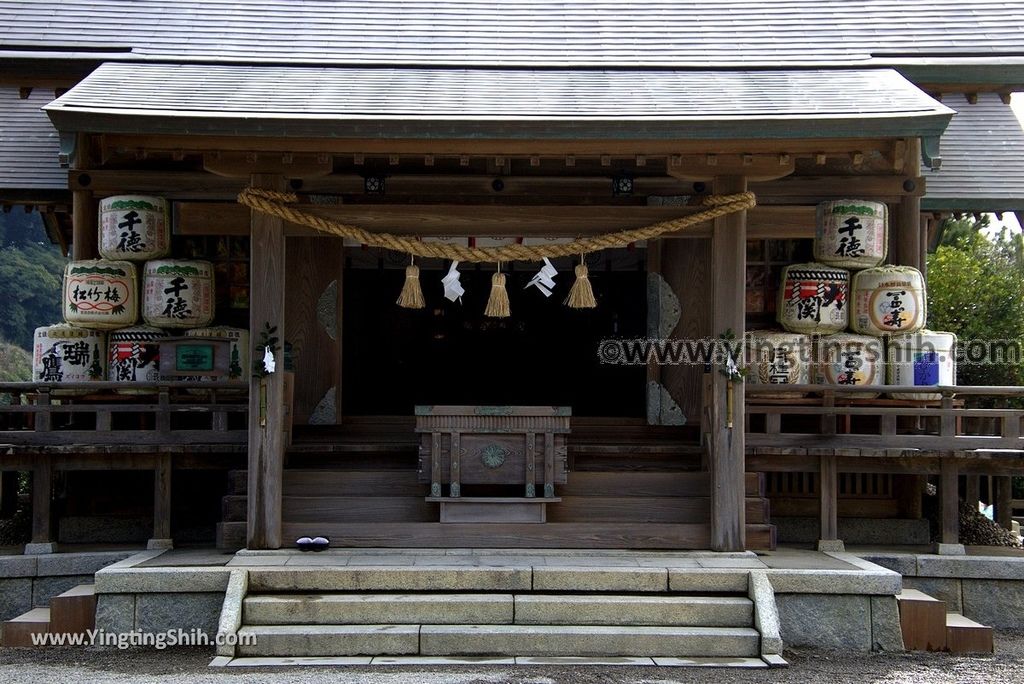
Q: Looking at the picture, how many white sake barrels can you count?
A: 12